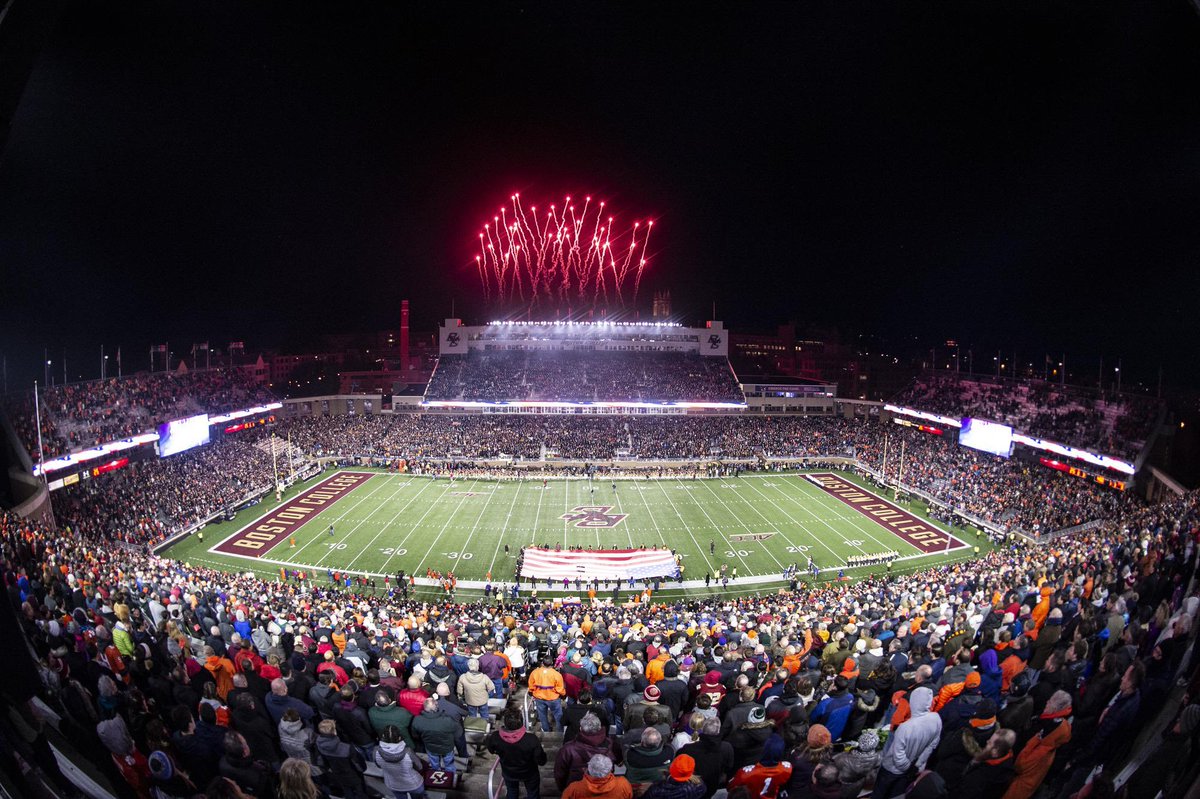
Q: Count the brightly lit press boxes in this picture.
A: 1